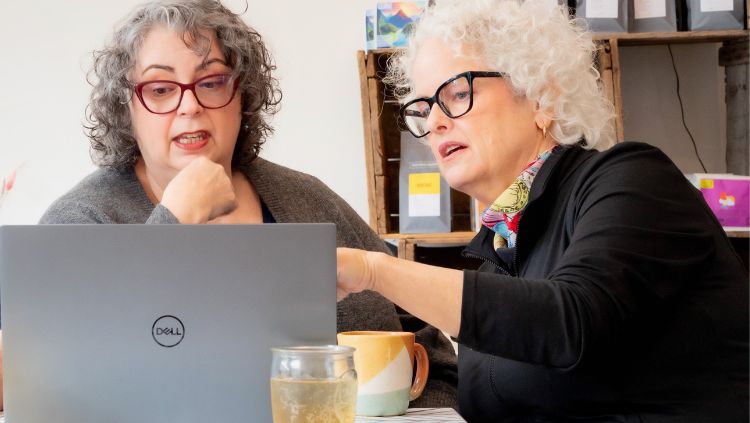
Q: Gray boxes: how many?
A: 4